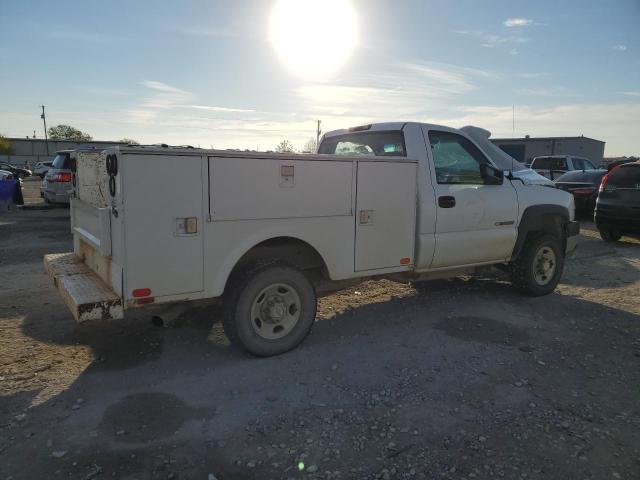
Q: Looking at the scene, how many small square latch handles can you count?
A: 3